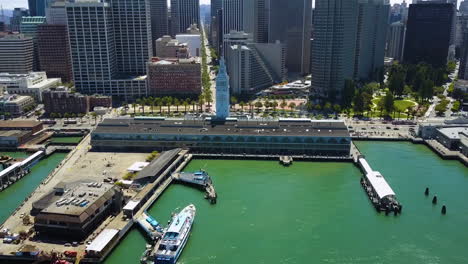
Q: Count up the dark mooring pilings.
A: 3